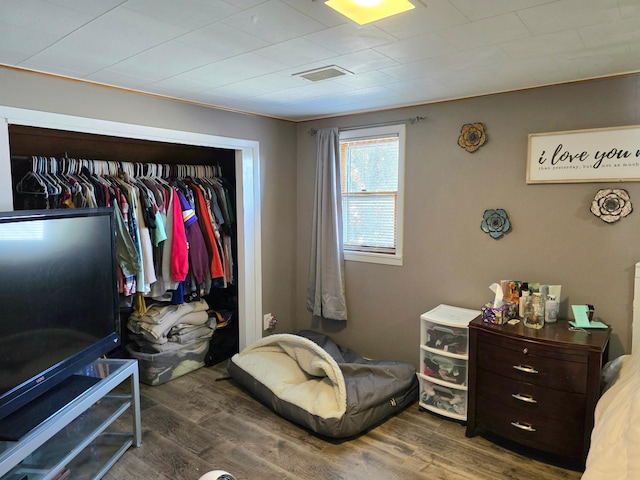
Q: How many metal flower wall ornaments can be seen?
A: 3